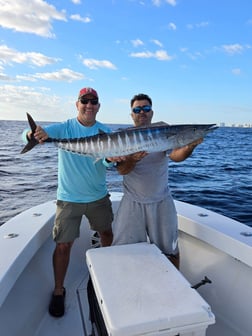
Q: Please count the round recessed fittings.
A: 4